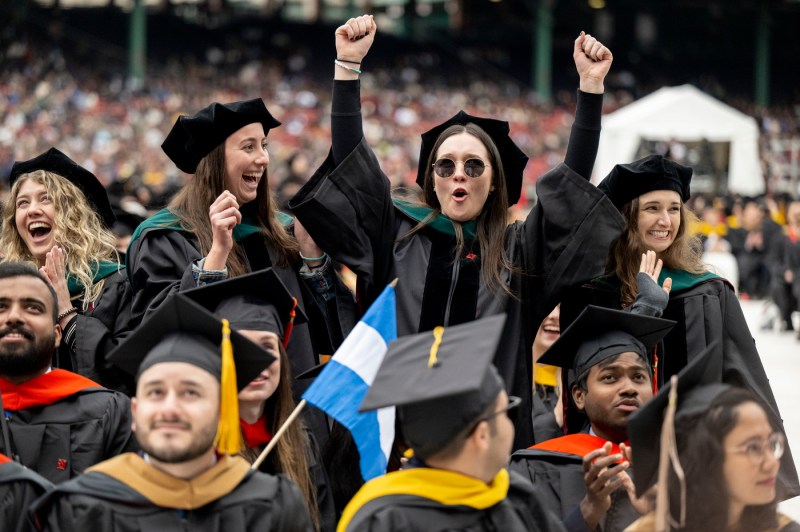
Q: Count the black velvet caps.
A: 4